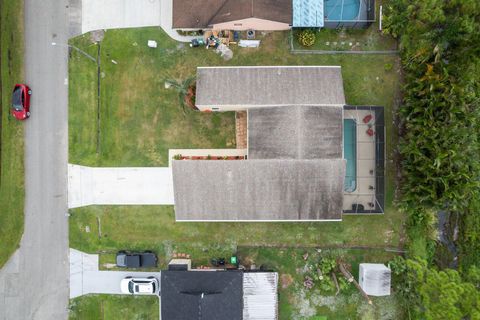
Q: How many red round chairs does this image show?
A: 2